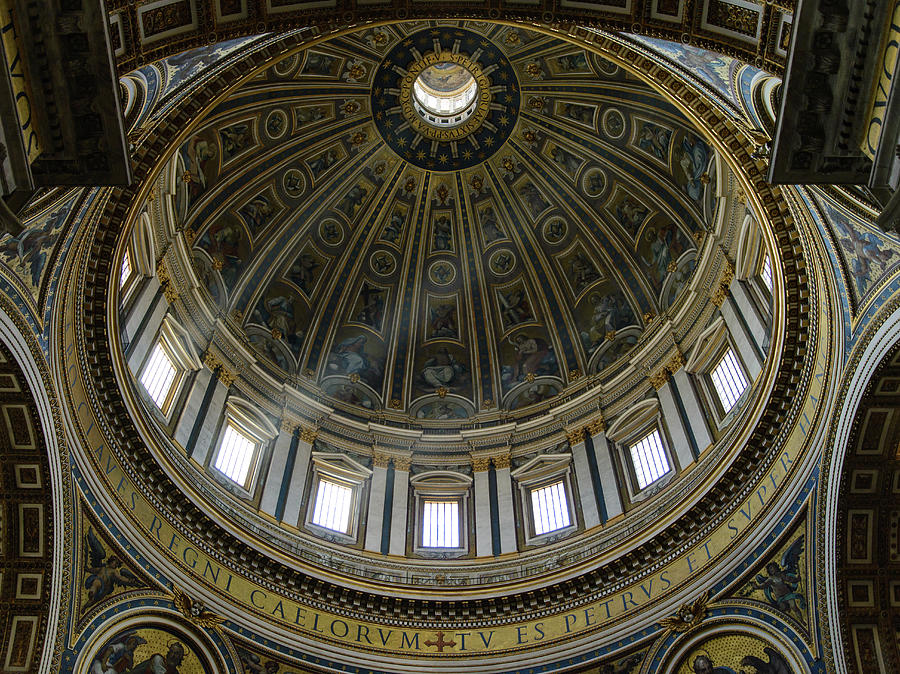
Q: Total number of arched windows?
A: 5